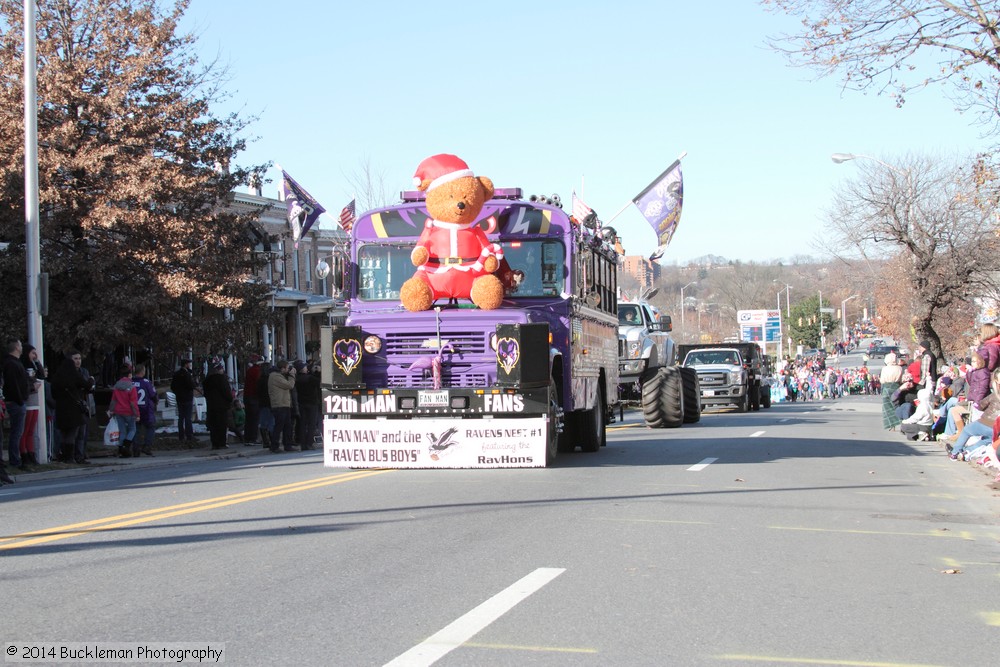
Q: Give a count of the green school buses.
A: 0